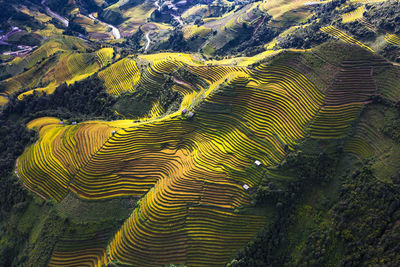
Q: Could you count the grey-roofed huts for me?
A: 7